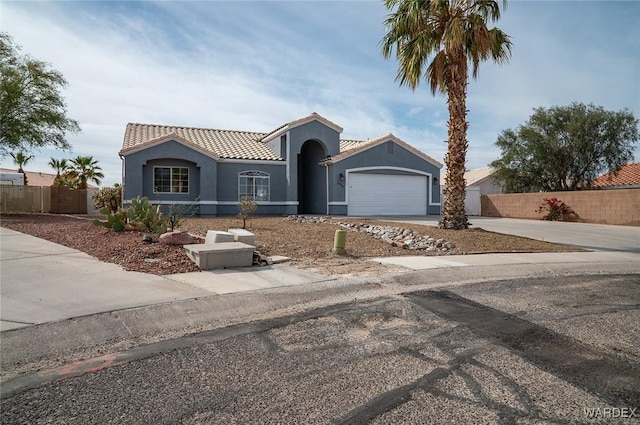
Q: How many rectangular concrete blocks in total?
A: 3